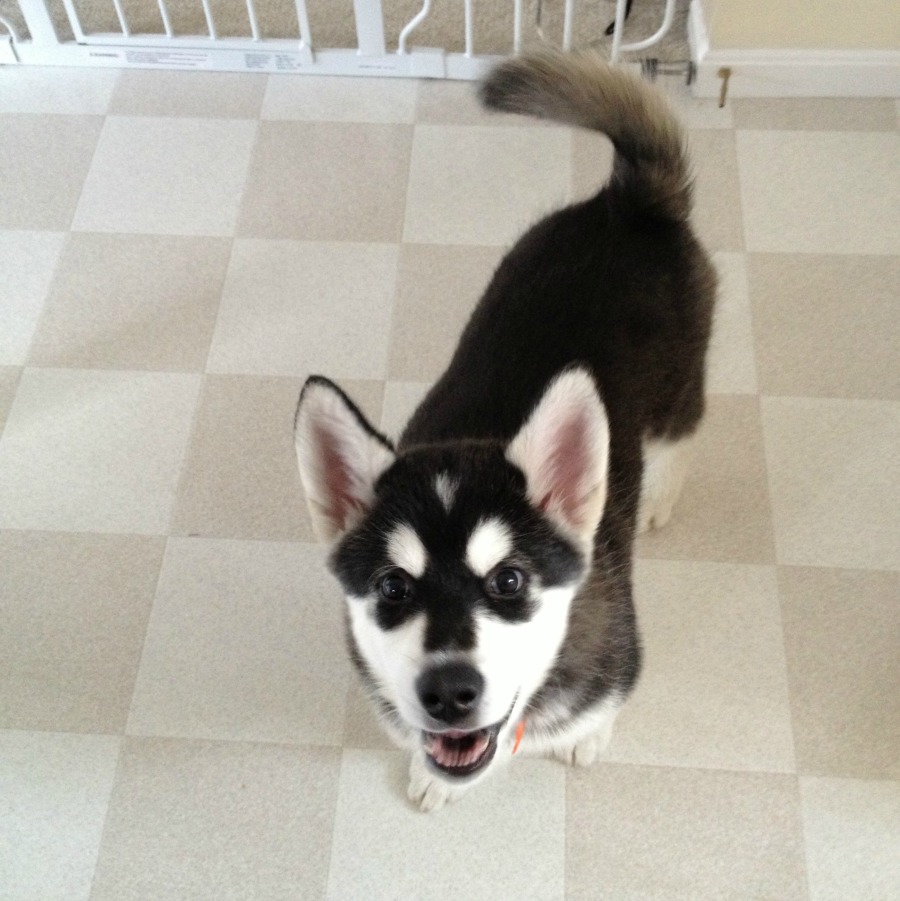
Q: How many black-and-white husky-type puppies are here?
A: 1